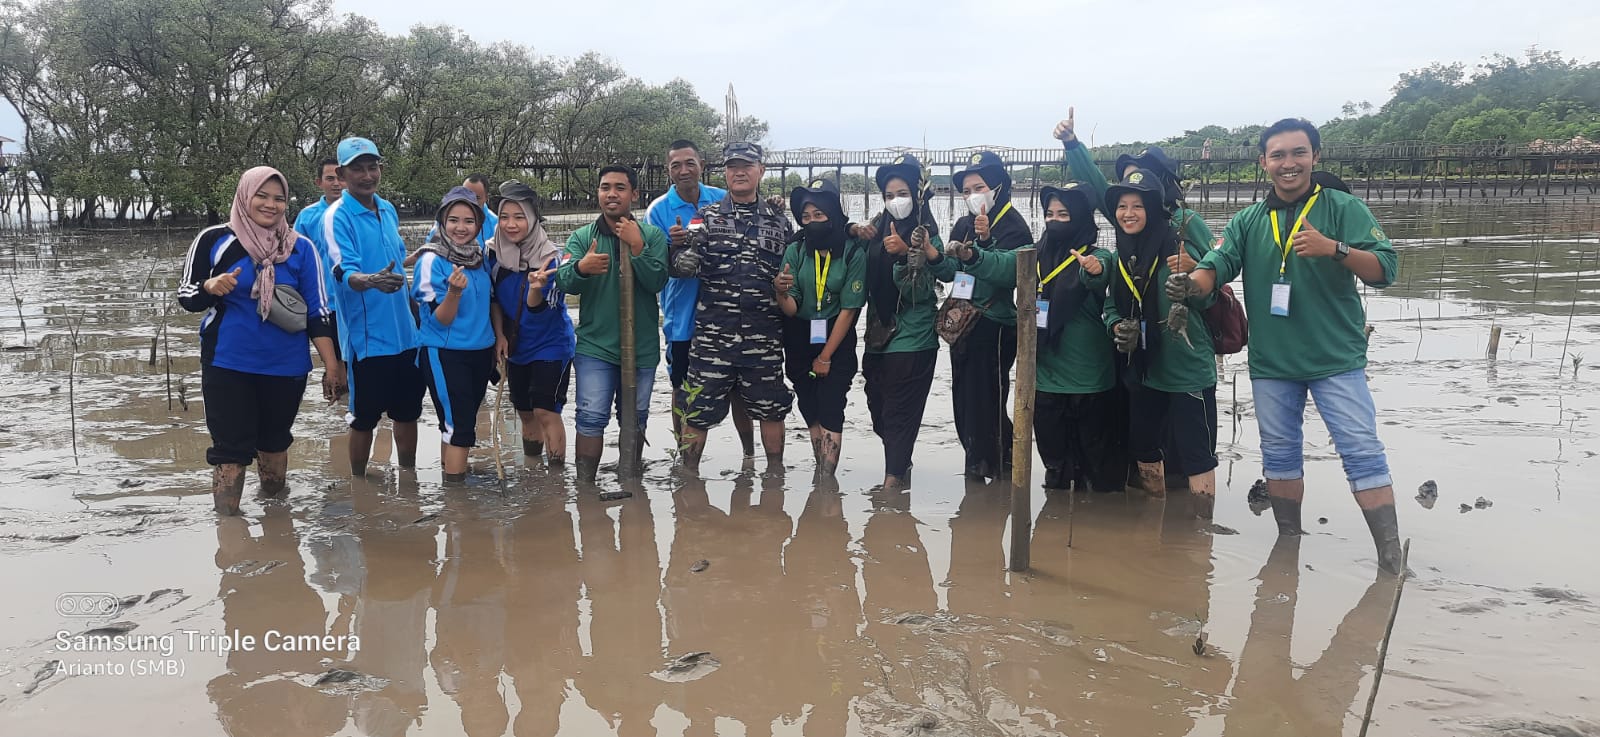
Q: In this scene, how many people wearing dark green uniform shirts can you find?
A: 8